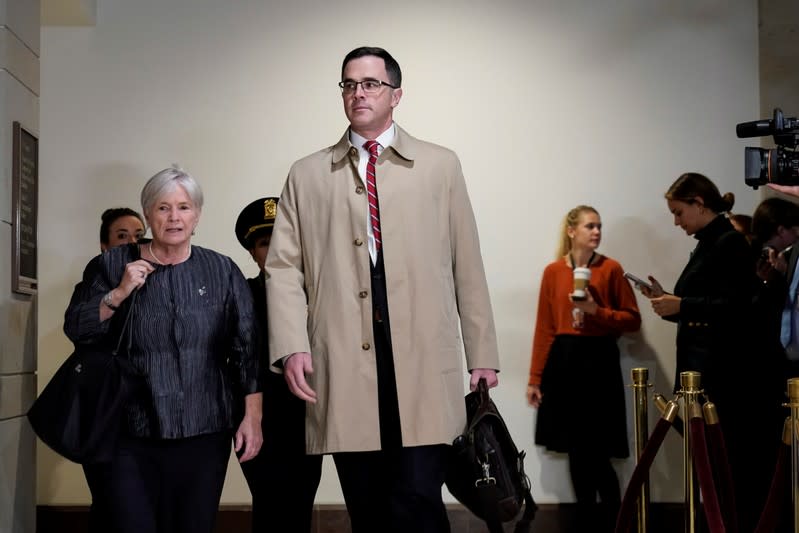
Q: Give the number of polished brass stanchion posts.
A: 3